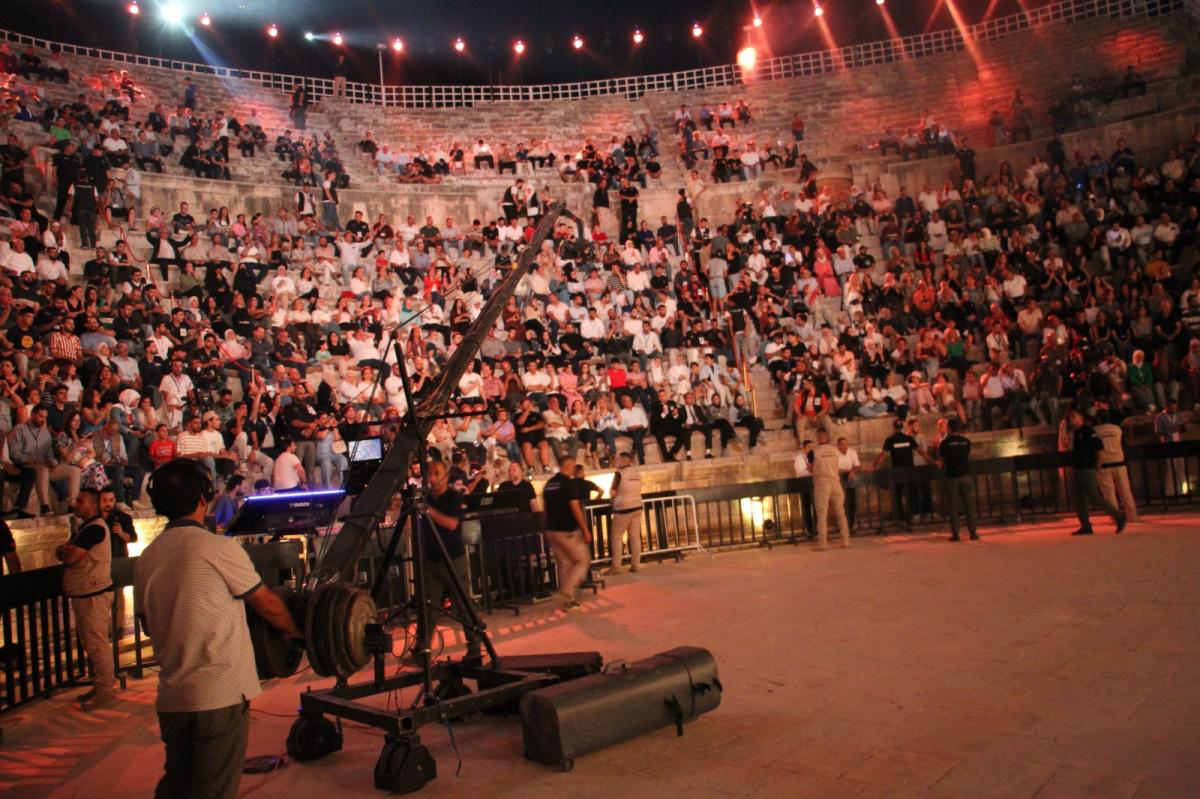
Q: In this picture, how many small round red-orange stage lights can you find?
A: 13